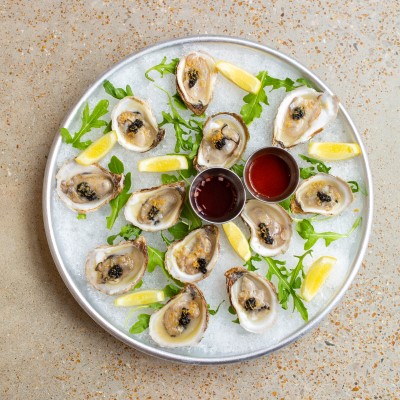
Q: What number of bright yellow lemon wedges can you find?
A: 7